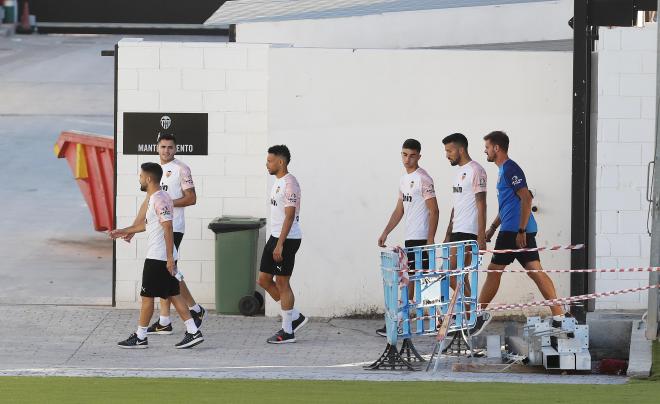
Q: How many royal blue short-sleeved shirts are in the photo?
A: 1